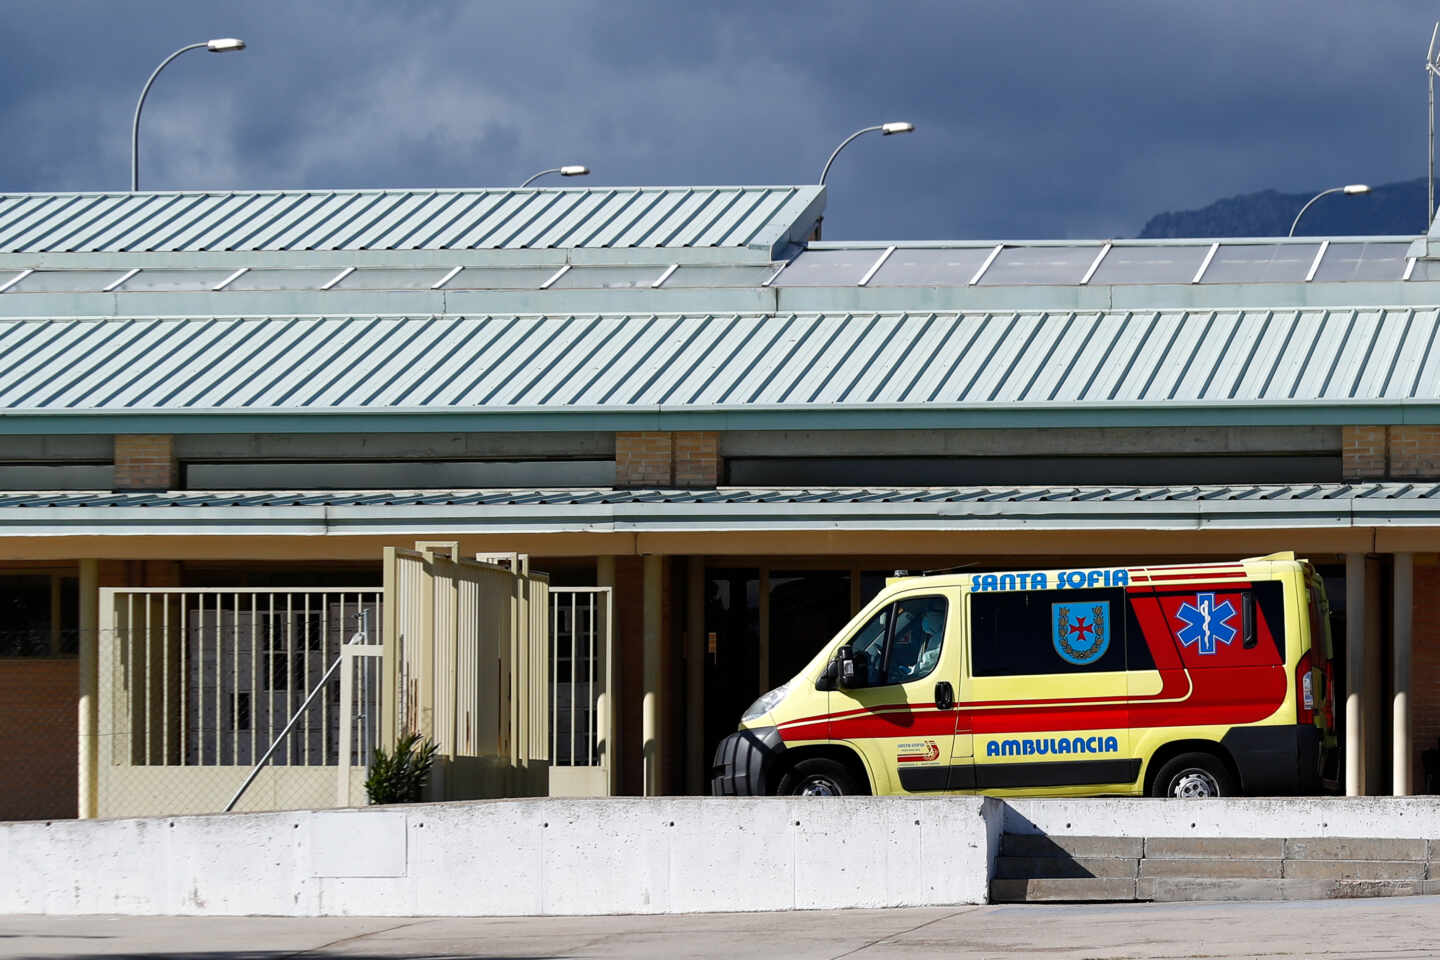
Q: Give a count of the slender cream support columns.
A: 5